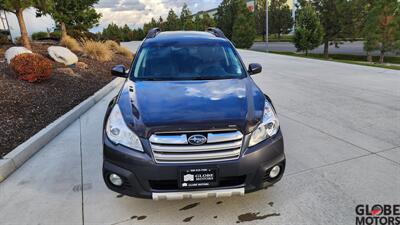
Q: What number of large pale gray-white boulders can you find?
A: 2